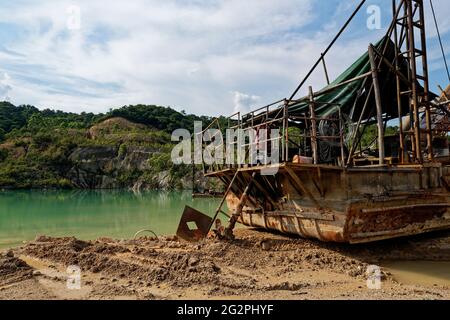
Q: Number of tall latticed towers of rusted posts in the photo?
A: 1